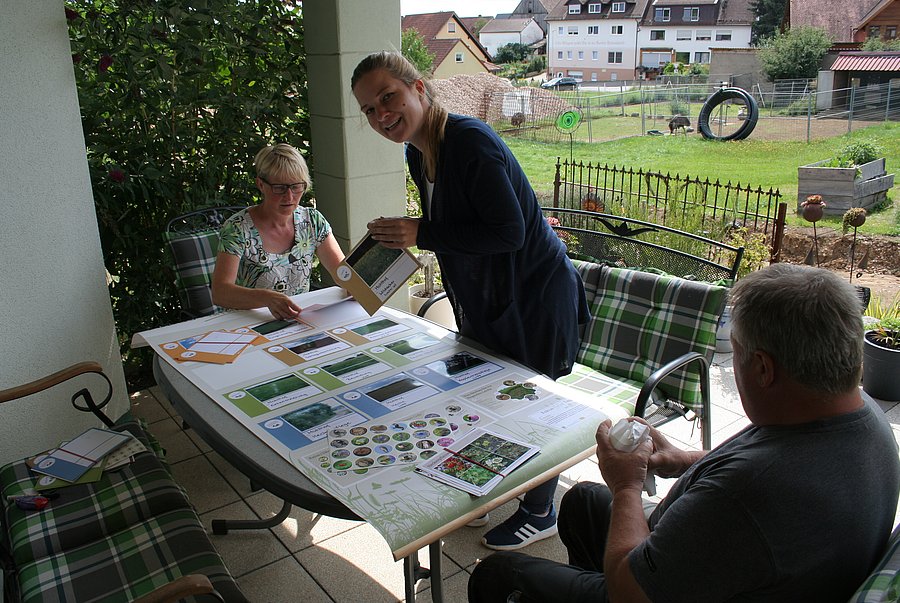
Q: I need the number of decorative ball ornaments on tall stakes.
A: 2